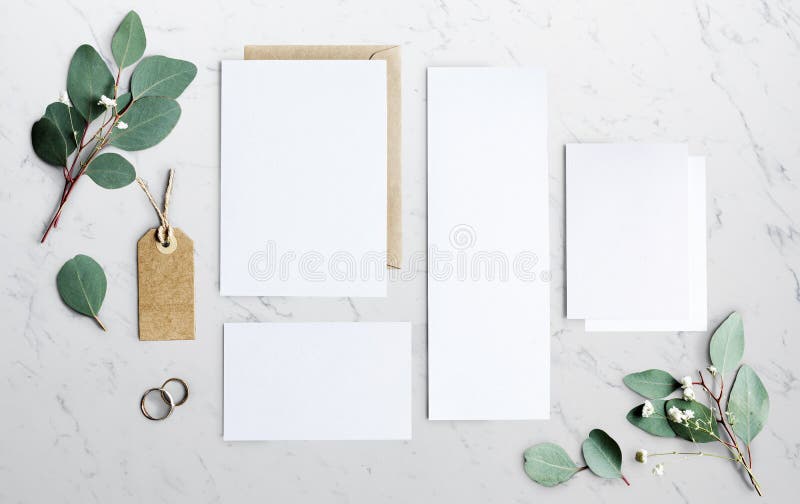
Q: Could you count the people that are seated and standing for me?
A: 0